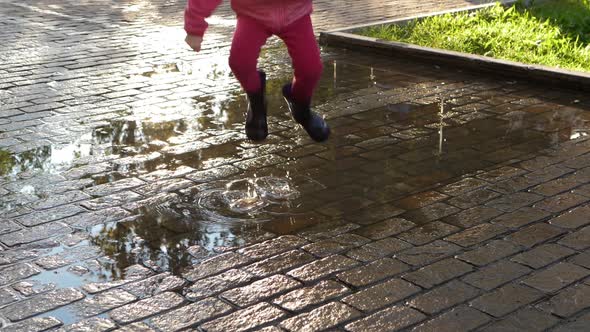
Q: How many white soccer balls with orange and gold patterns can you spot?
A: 0